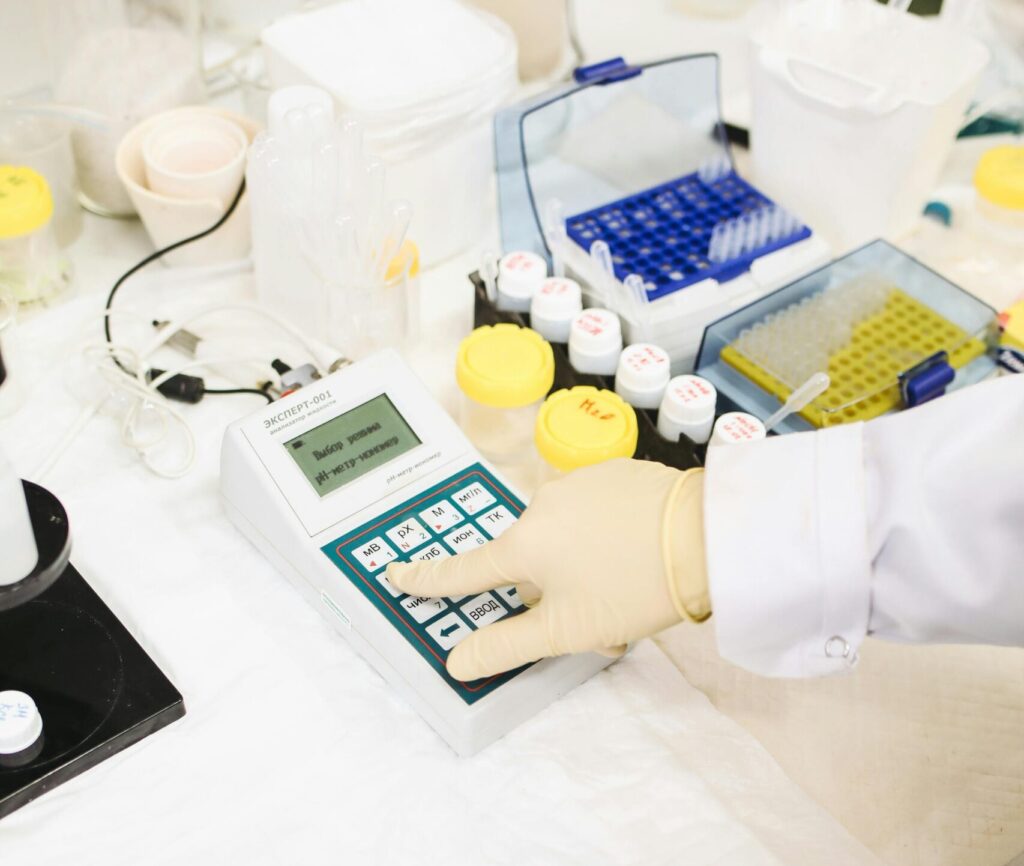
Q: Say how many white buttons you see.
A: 13